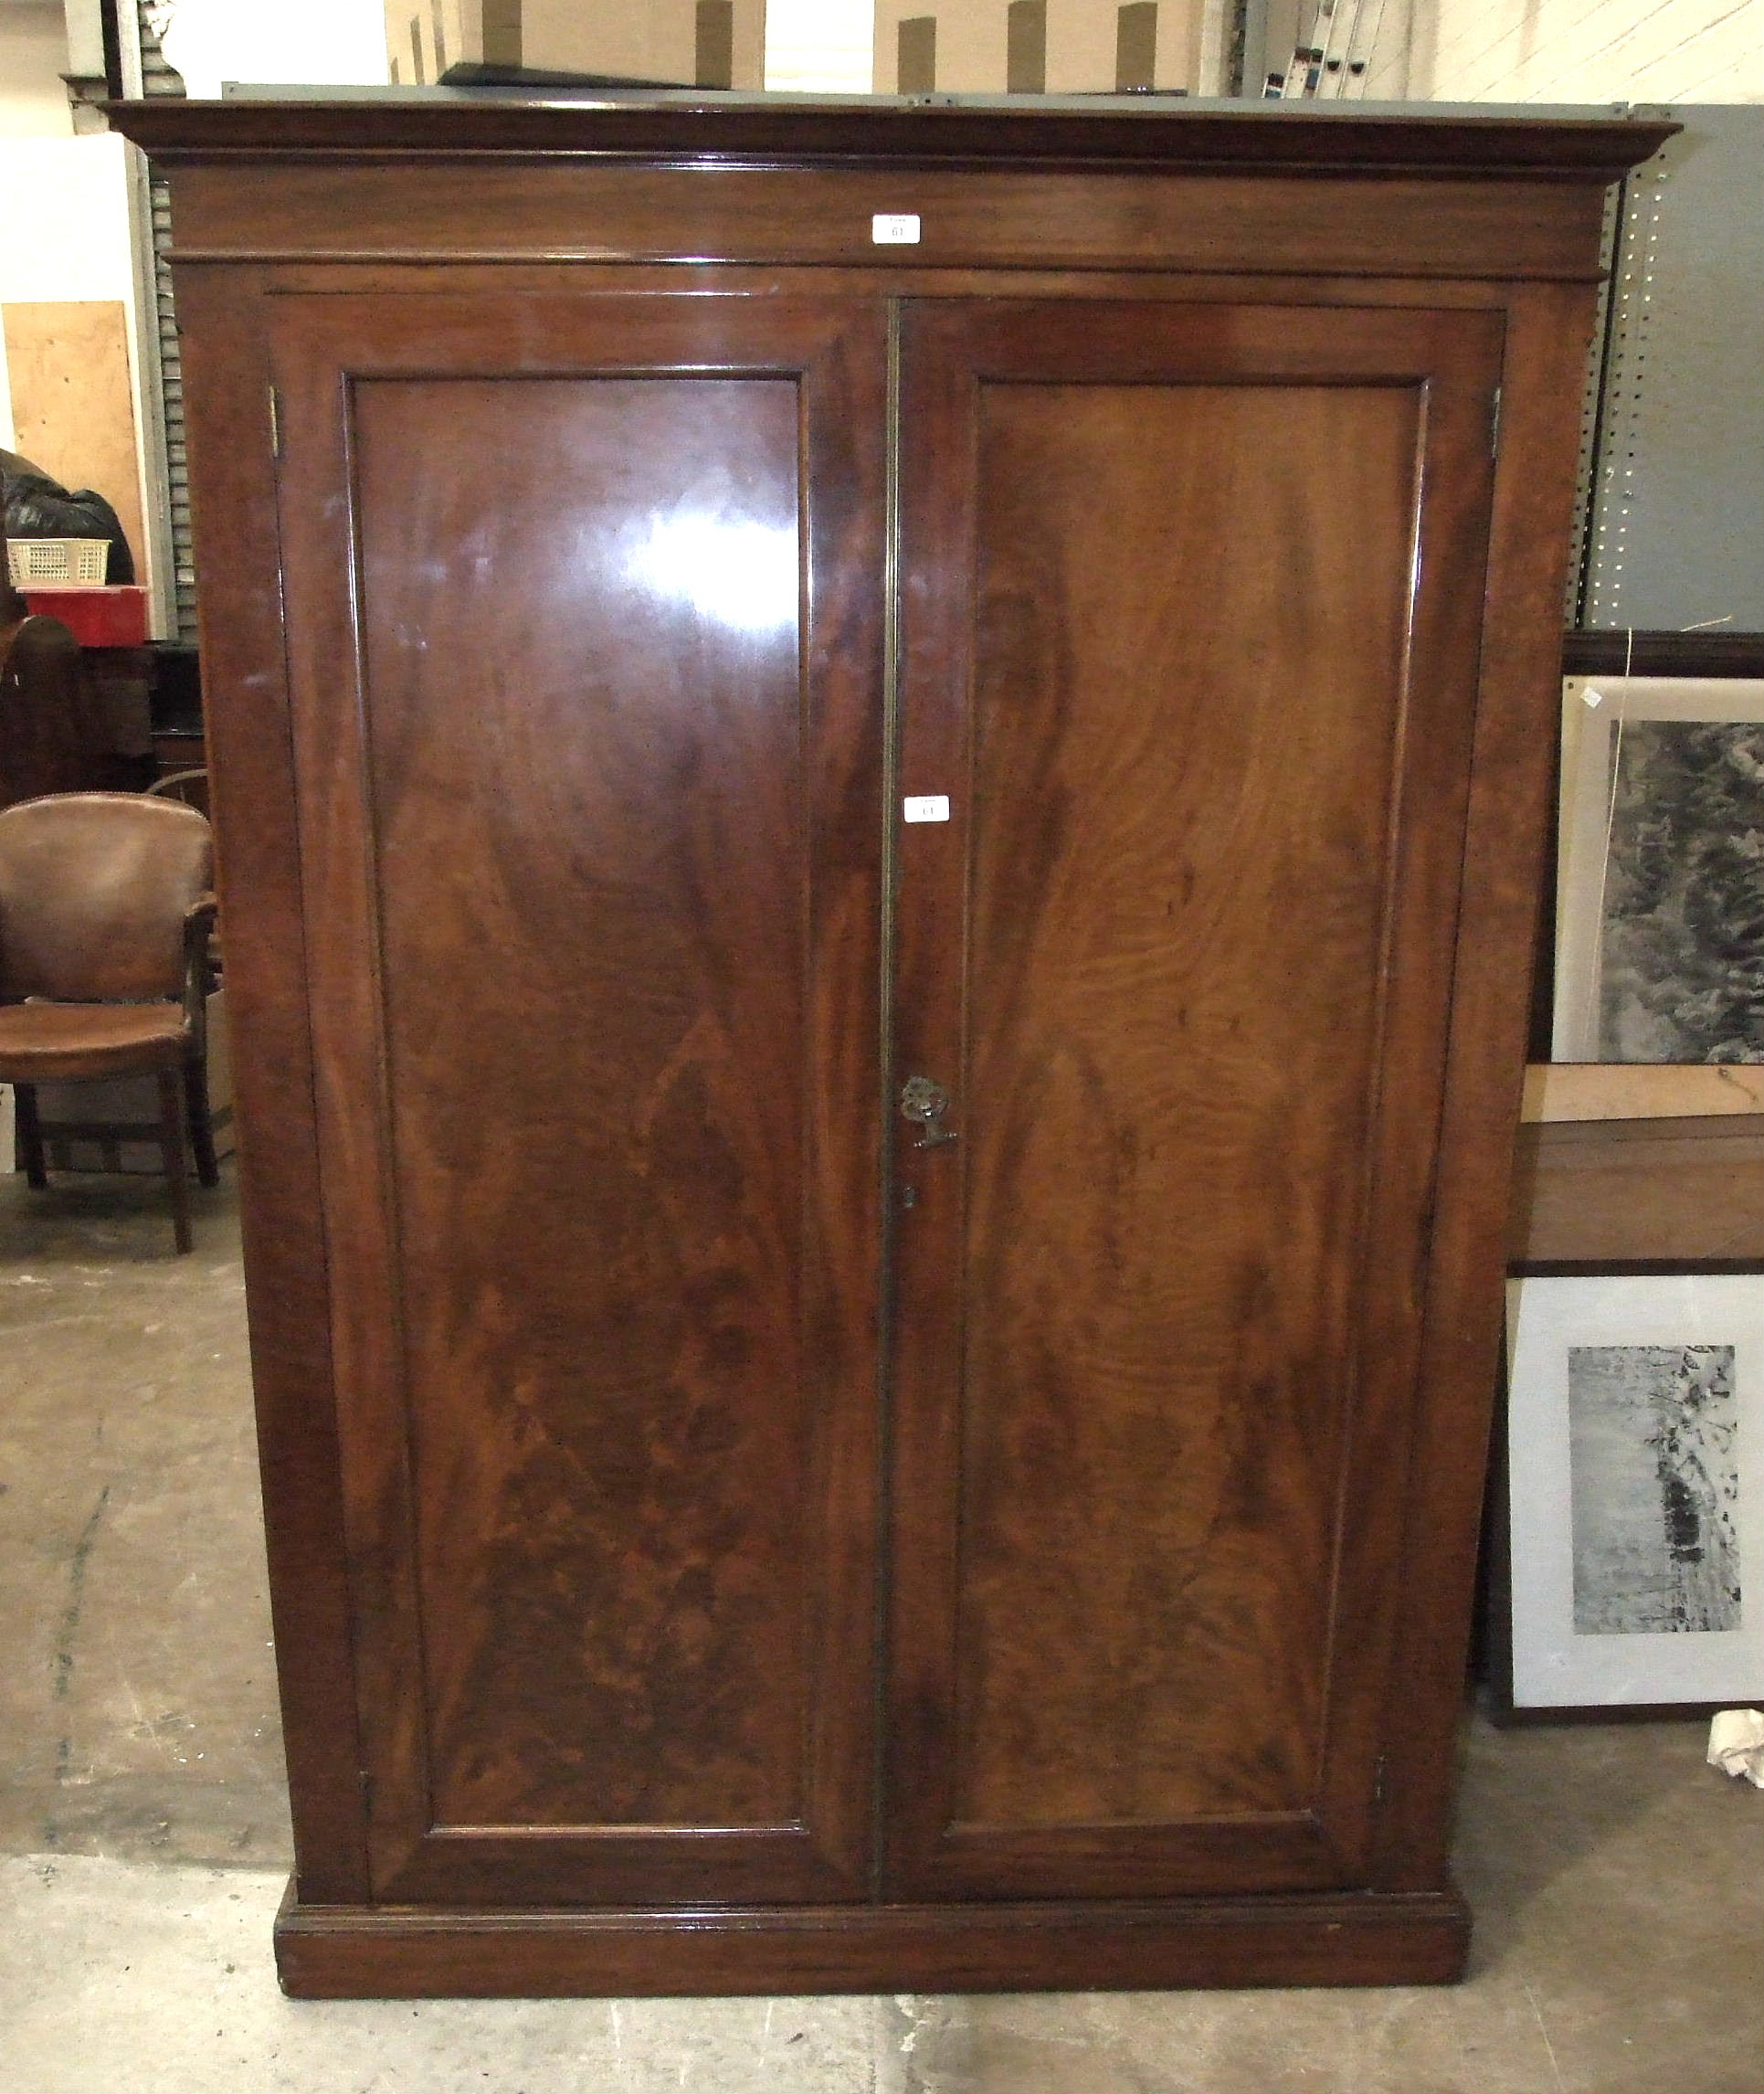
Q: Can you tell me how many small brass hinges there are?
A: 4